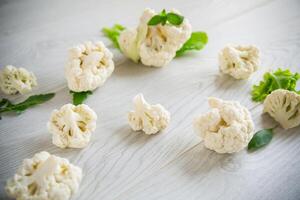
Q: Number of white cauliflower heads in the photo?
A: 9